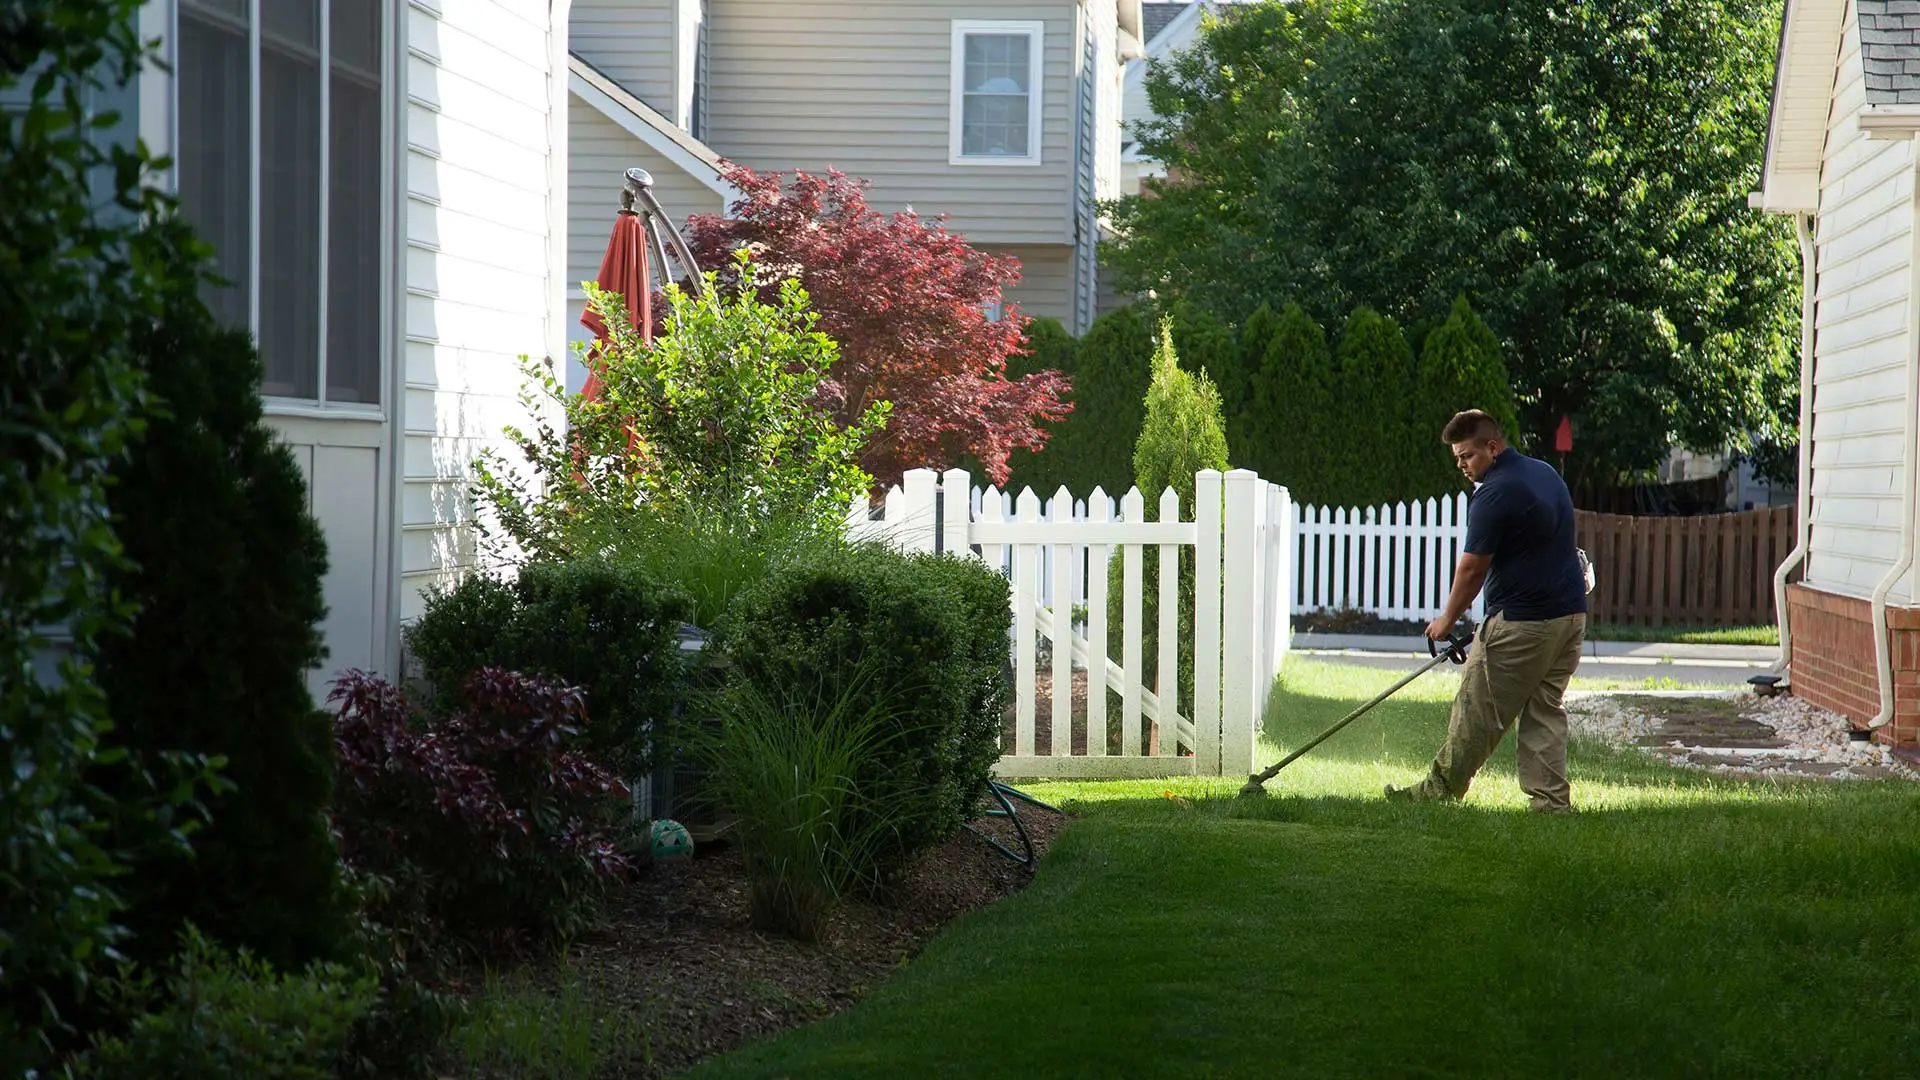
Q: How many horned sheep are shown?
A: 0